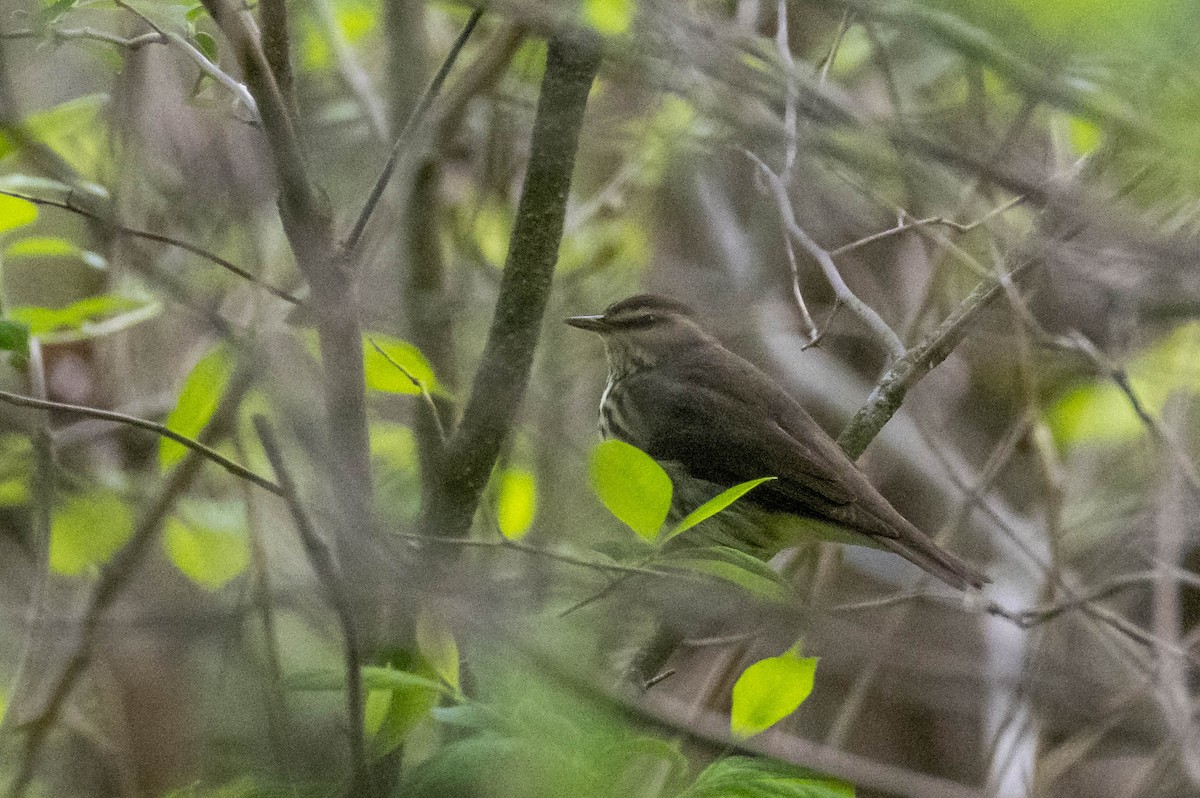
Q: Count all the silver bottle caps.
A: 0